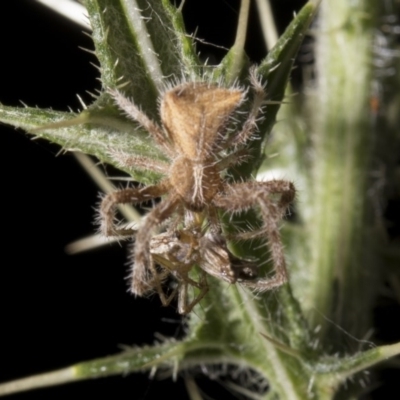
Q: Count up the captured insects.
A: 1